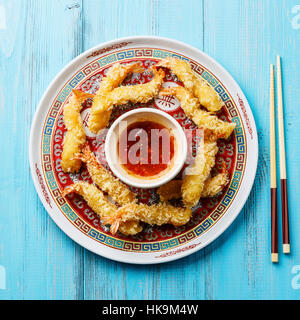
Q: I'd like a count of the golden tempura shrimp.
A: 10